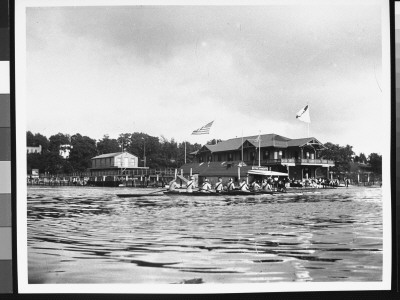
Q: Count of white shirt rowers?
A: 8